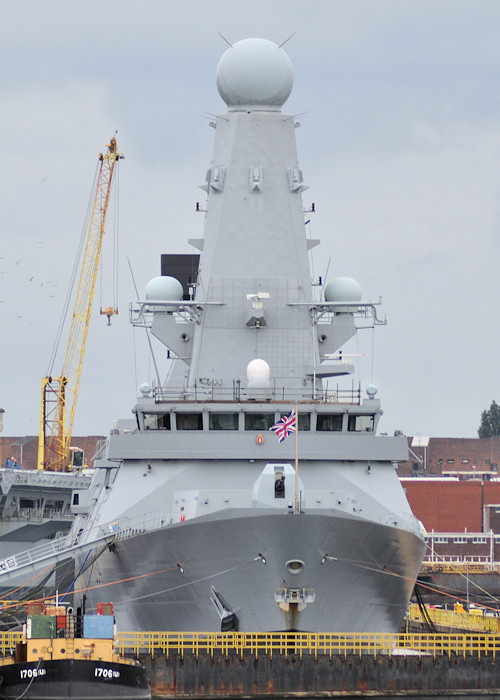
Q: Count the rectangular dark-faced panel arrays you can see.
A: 1